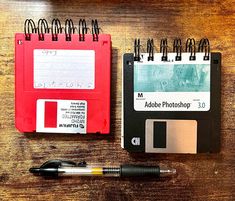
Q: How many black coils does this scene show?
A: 12